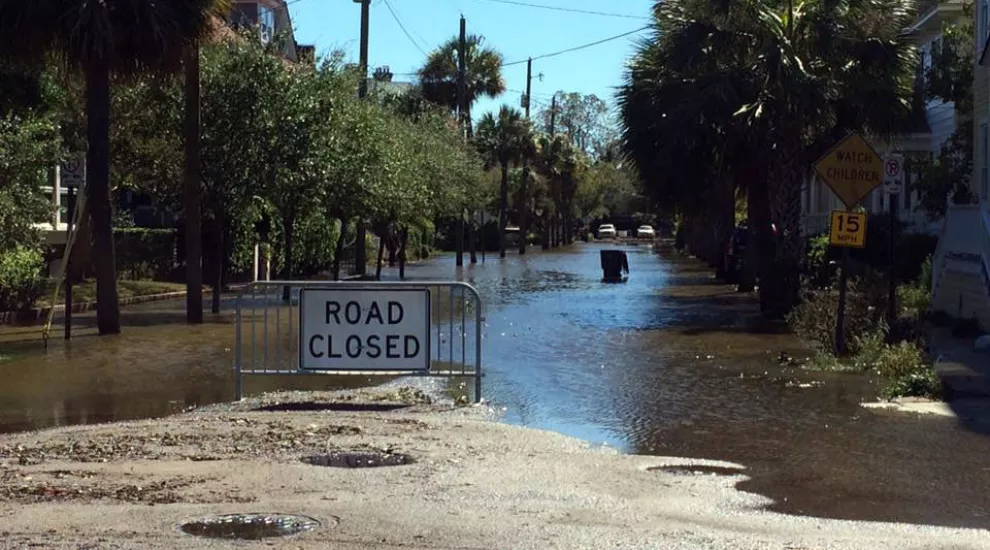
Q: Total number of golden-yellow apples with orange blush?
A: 0